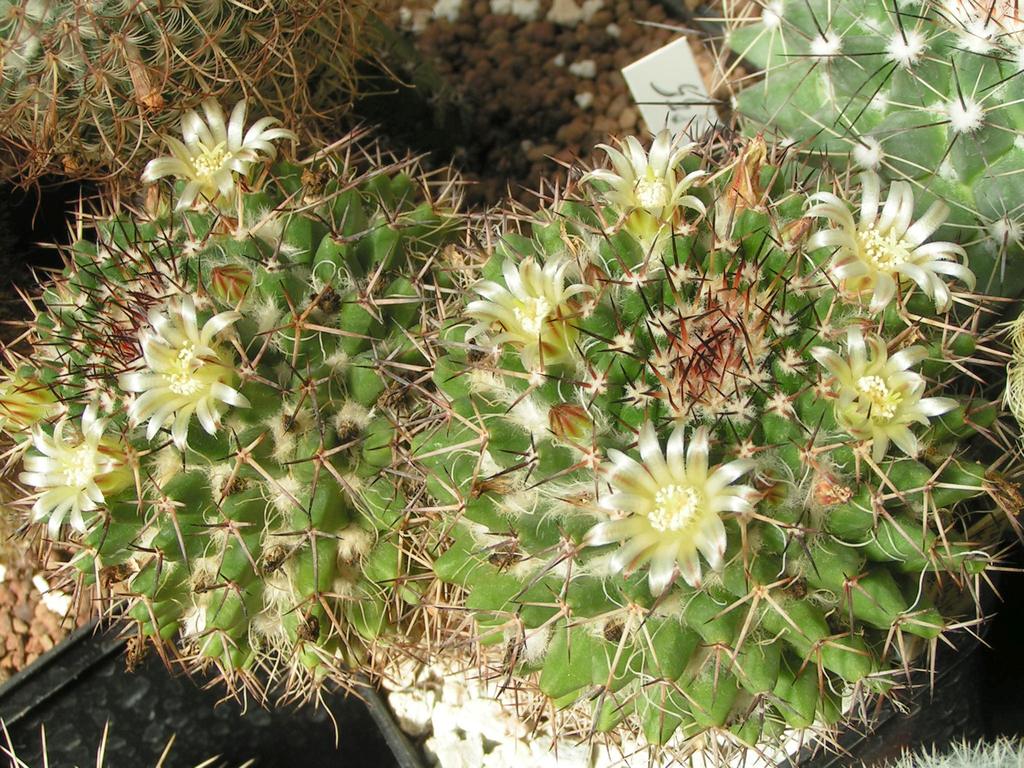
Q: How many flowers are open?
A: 8